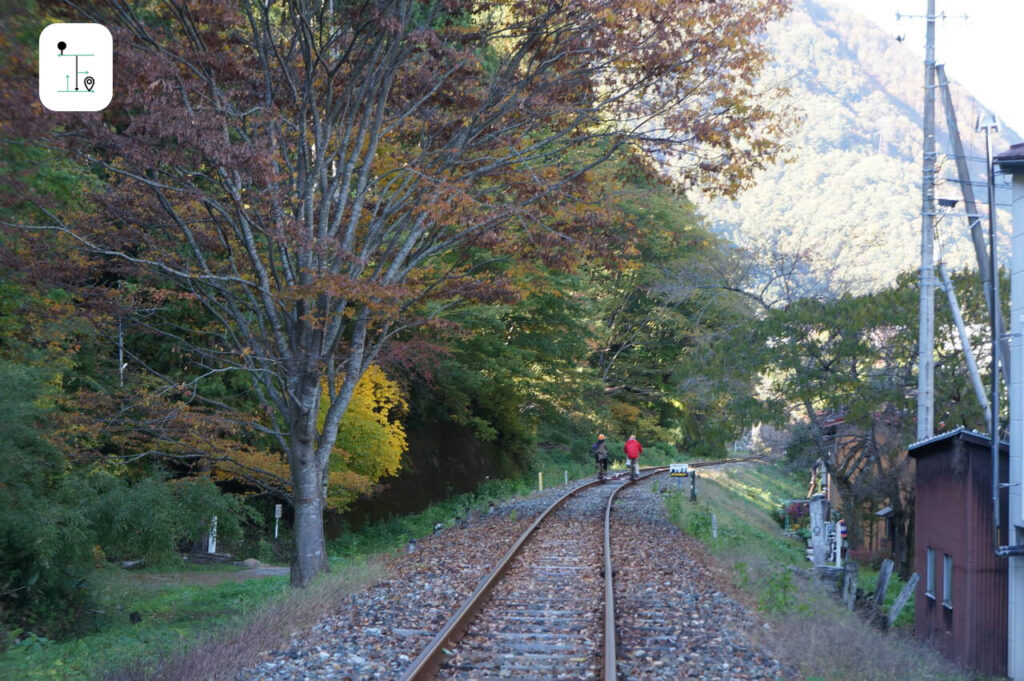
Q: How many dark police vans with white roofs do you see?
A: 0